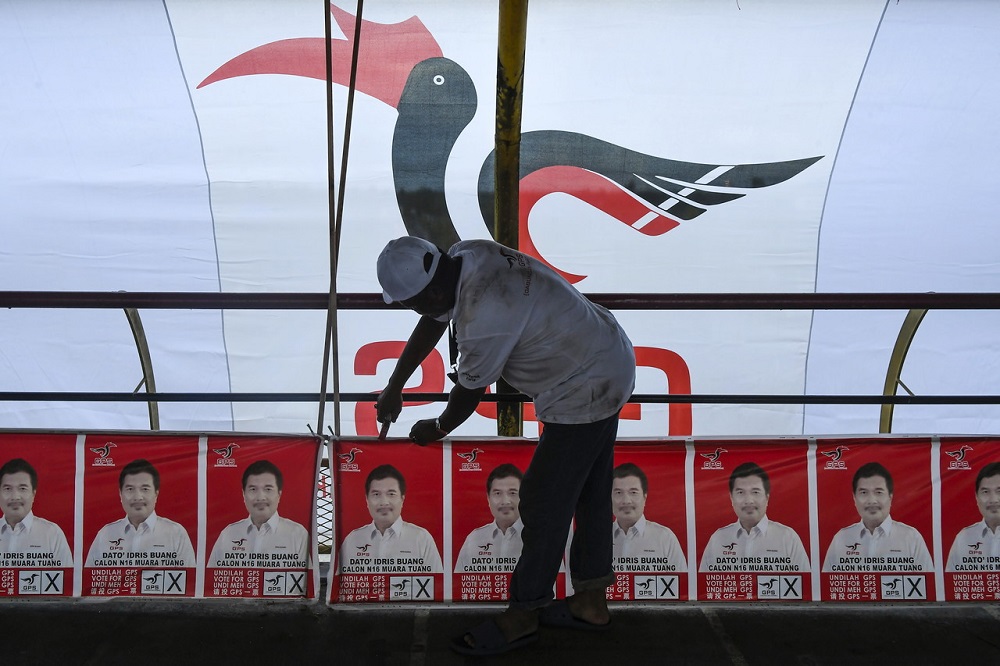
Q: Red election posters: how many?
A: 9